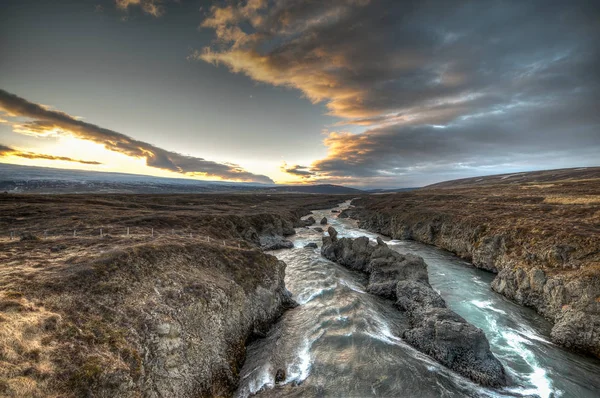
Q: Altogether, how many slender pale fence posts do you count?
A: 11